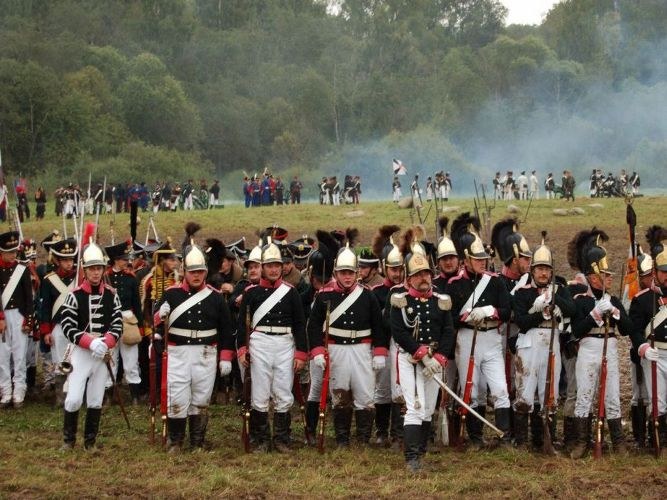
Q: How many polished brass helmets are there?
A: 15